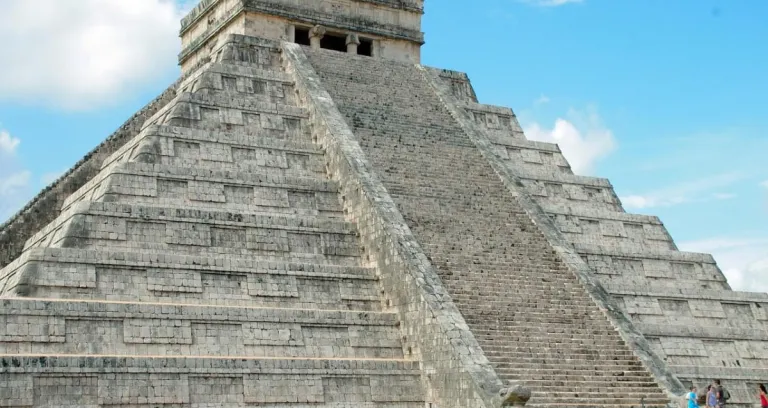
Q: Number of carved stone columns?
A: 2